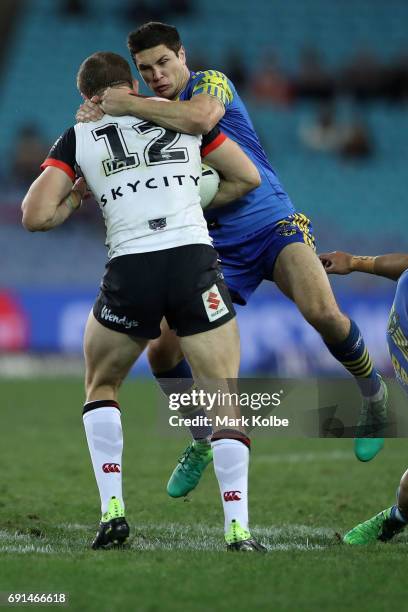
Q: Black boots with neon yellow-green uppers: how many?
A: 2